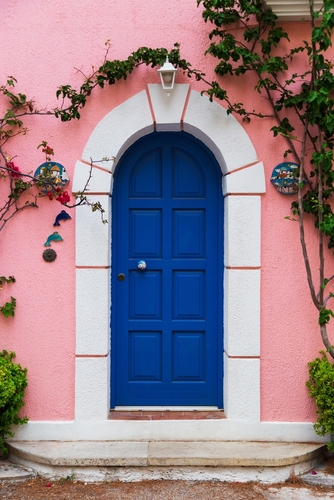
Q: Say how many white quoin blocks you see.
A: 11